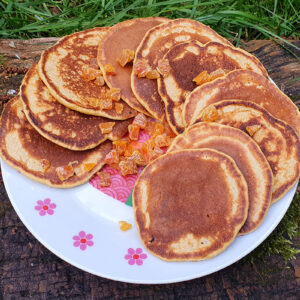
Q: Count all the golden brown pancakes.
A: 10